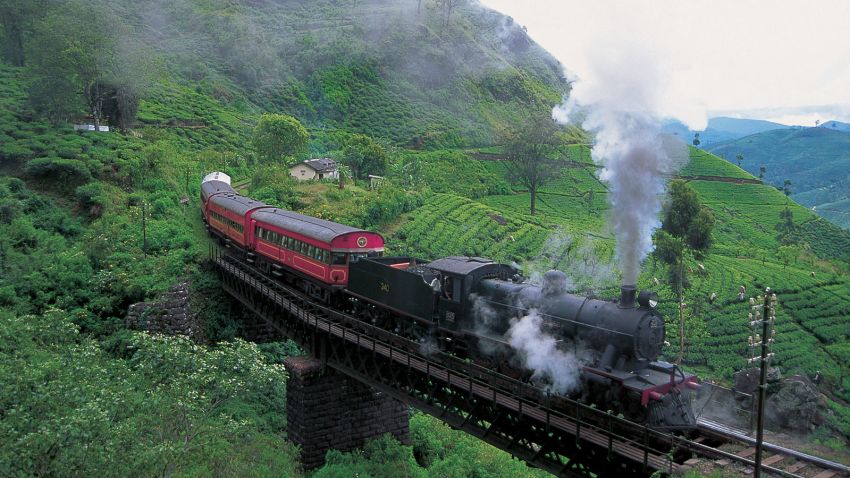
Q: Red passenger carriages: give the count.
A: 3